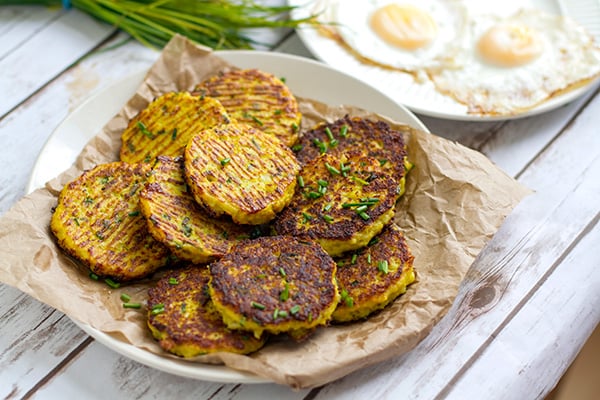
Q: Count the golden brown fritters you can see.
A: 10